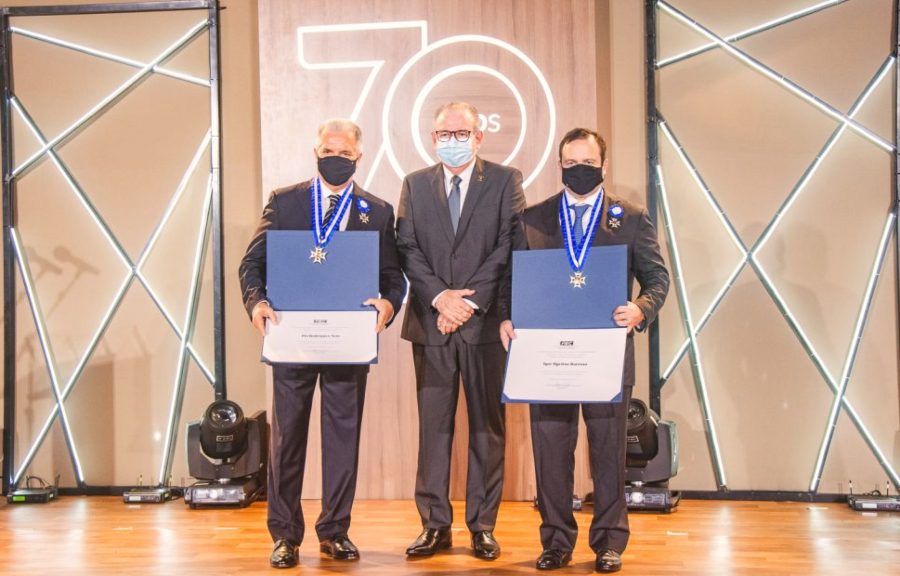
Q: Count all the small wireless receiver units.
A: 3